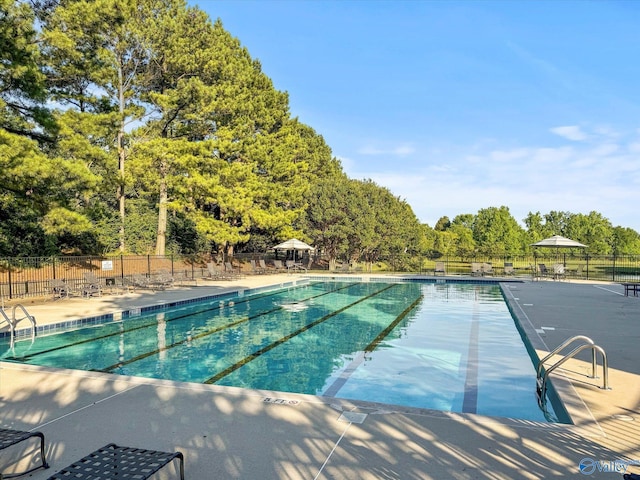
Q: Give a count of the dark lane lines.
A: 5